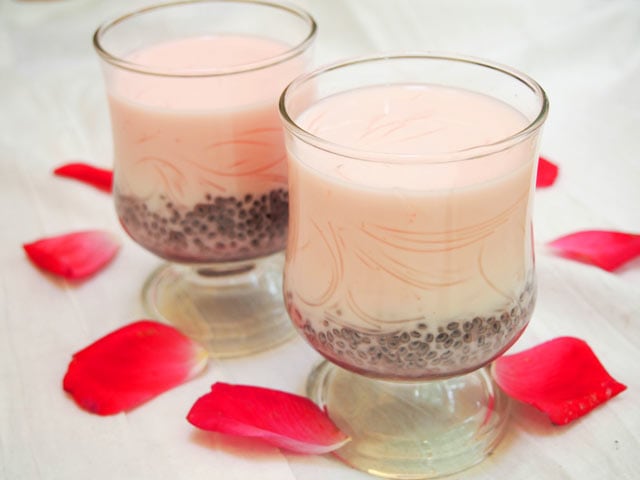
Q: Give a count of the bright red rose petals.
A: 7